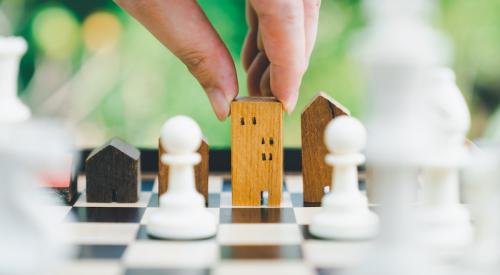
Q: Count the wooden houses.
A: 4